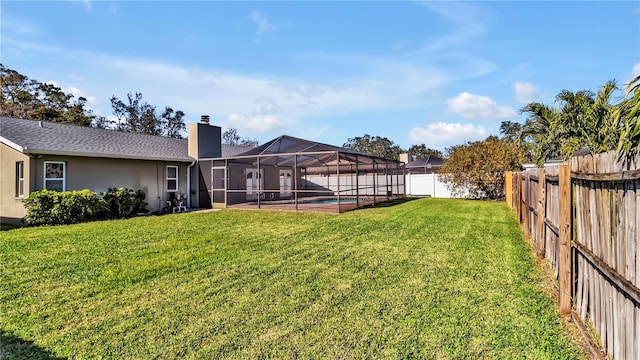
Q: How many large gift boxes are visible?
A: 0